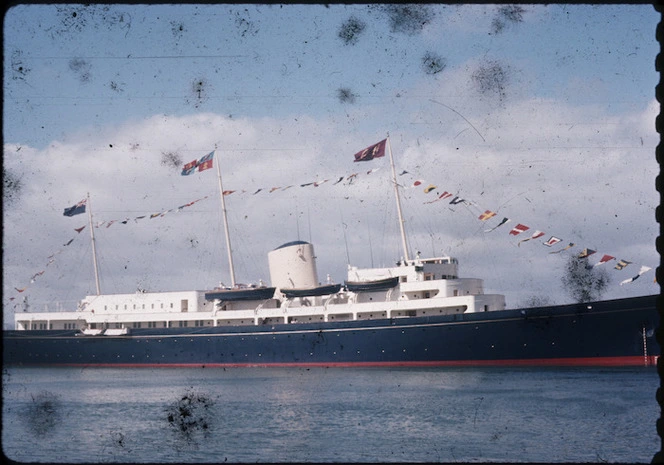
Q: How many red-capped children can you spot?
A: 0